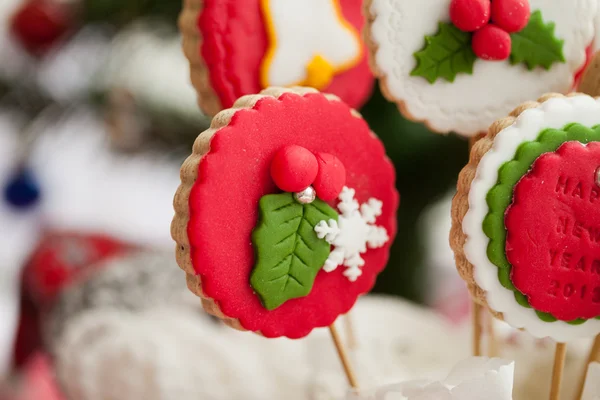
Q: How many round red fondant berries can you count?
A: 5